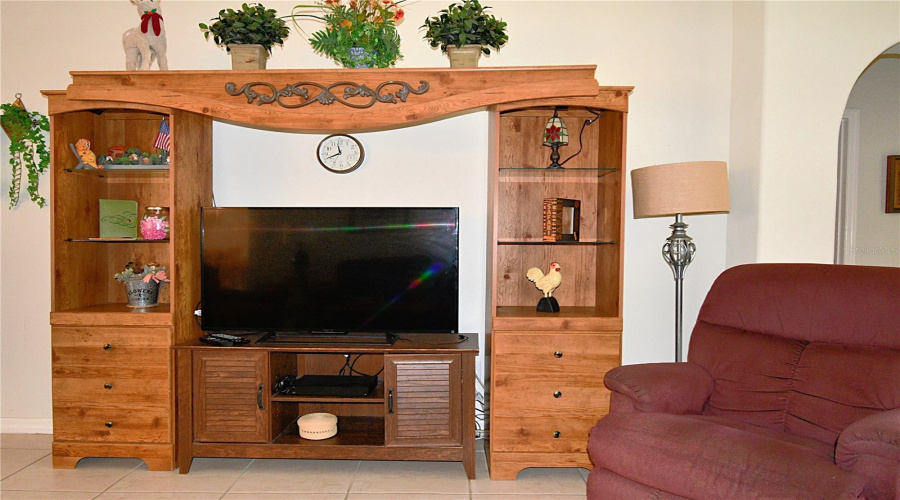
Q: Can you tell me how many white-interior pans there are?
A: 0